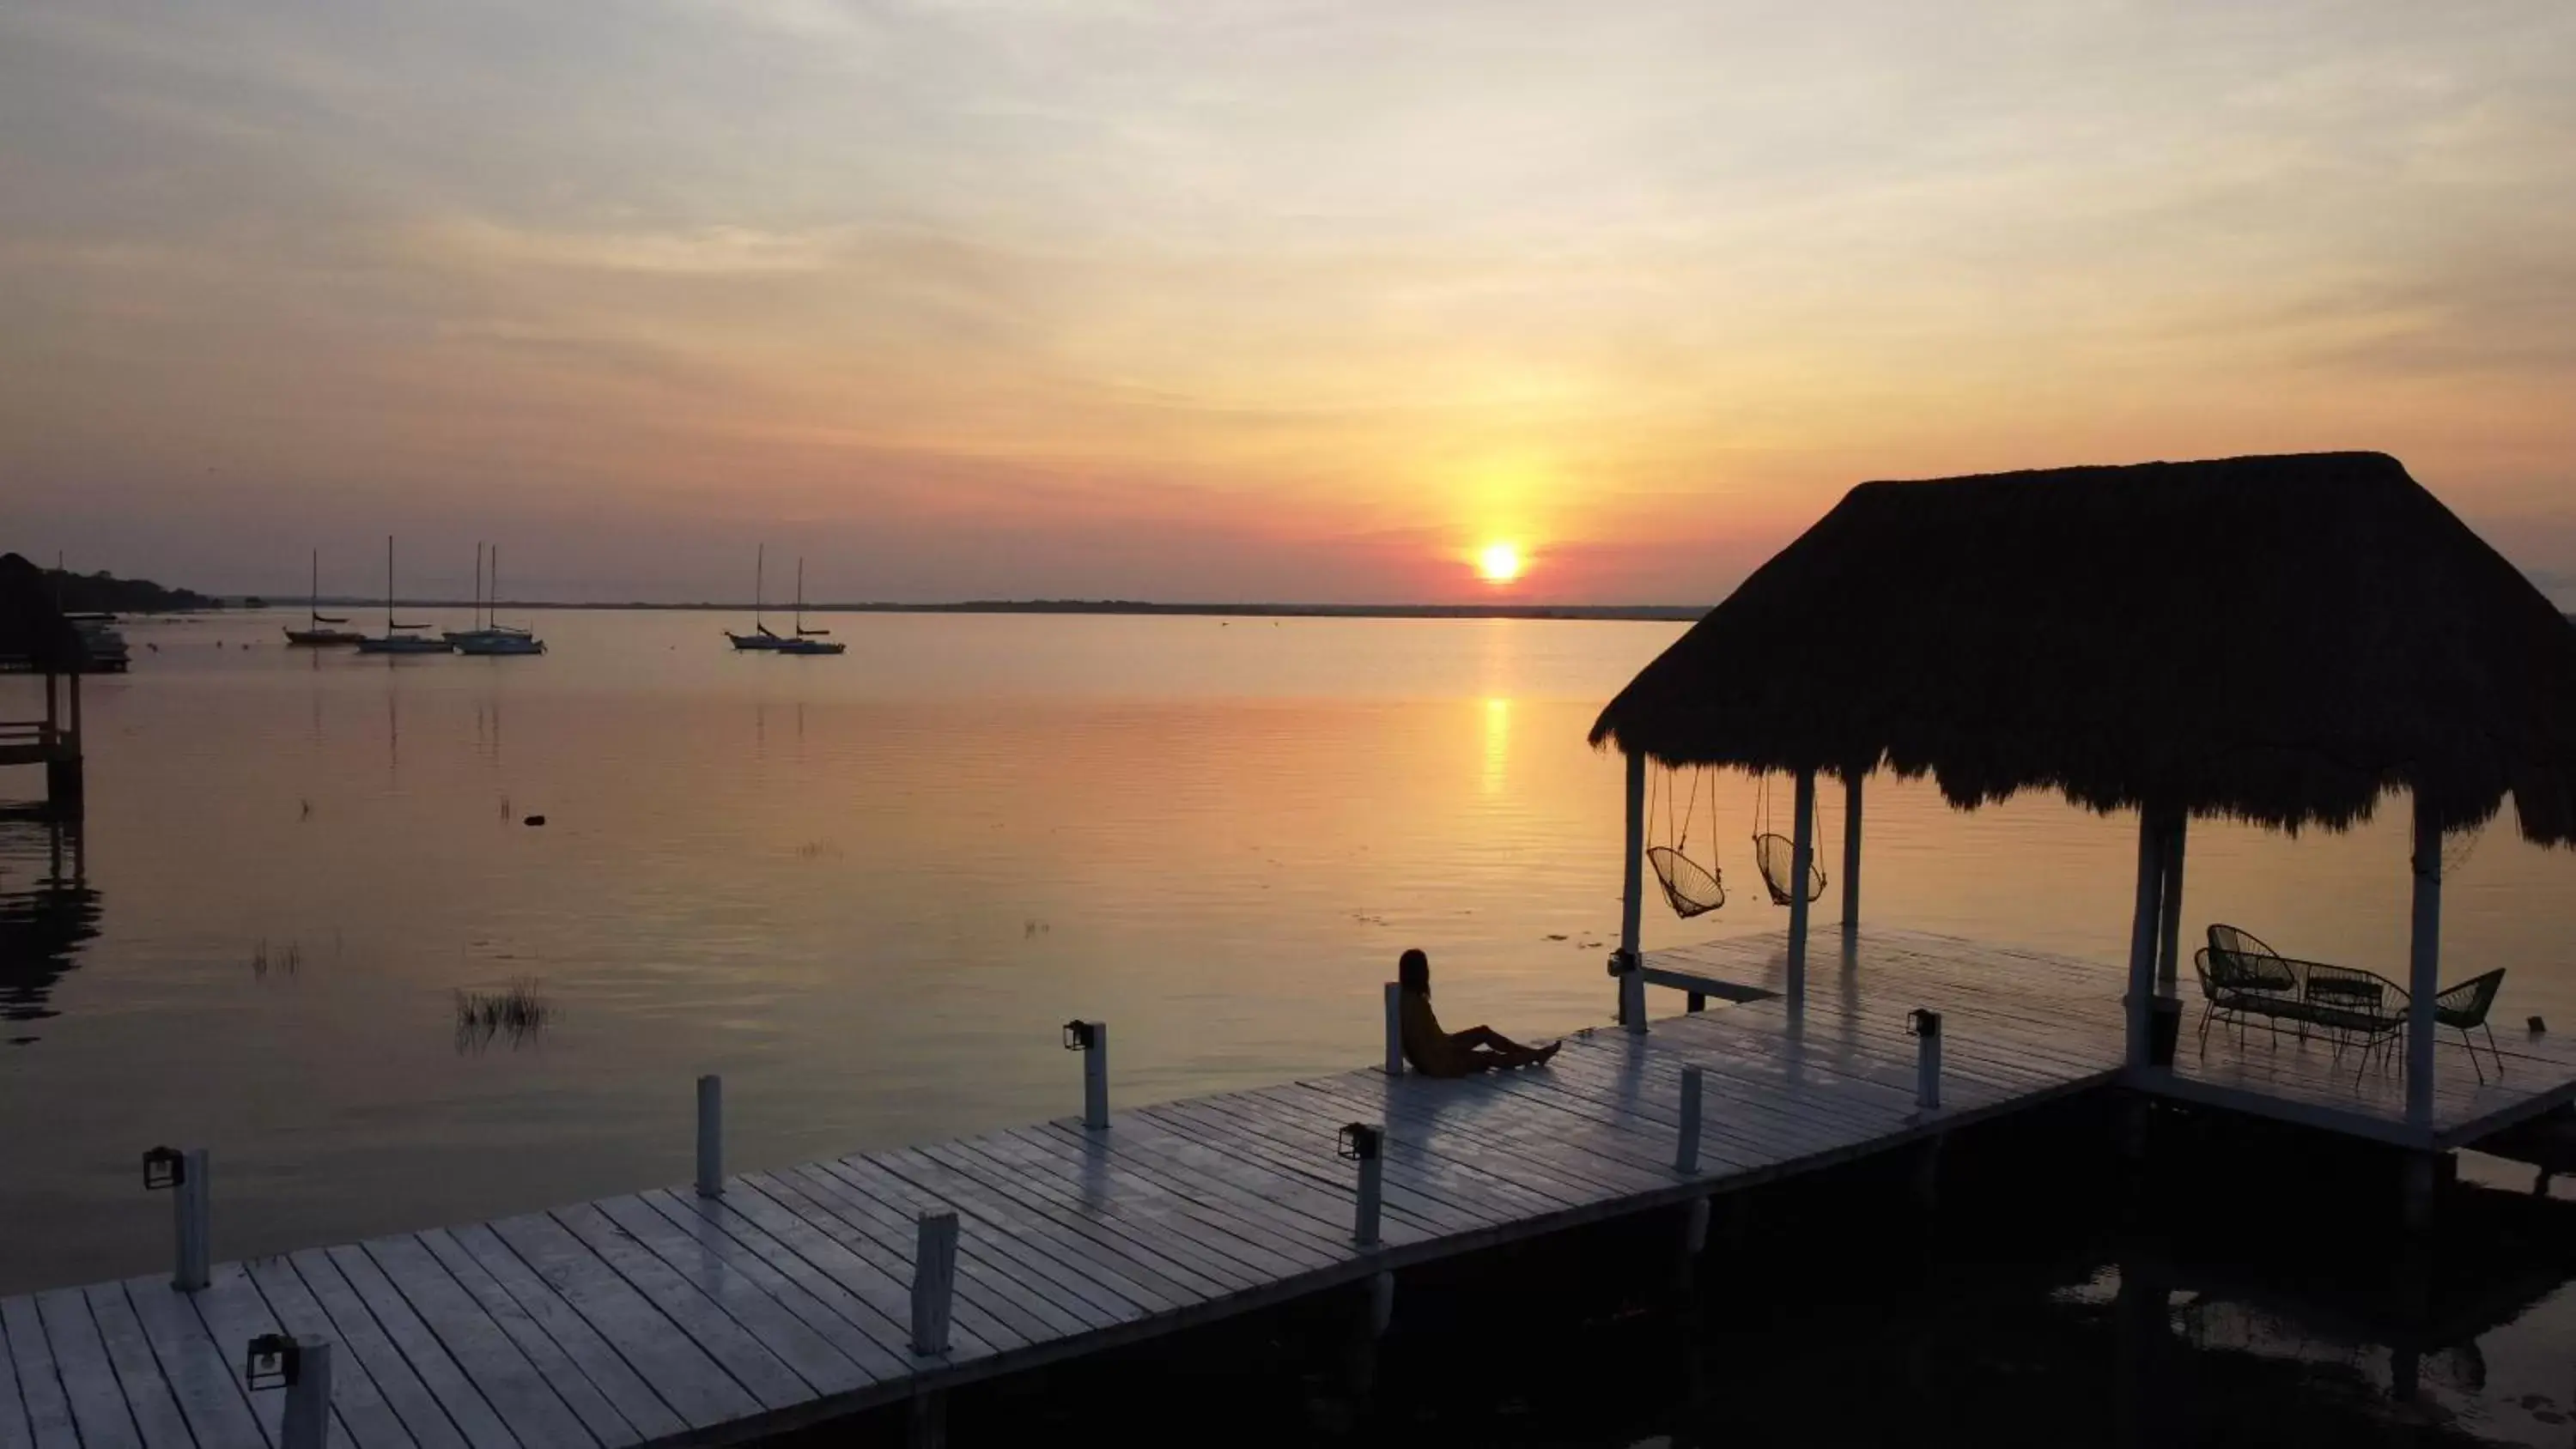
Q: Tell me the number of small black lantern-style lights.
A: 6